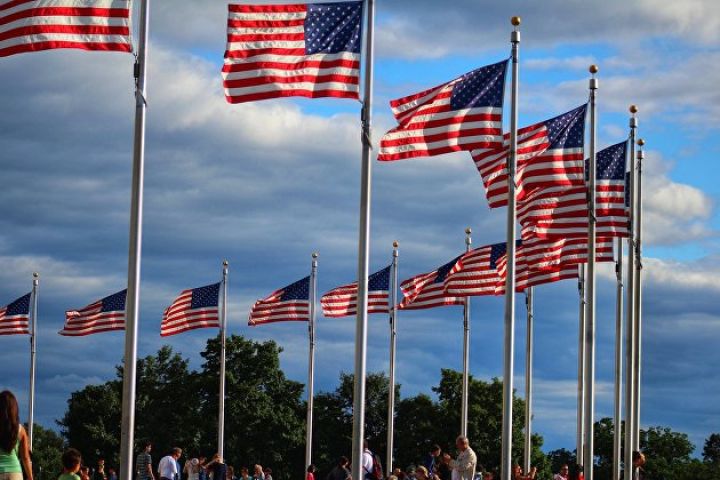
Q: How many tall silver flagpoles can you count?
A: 14